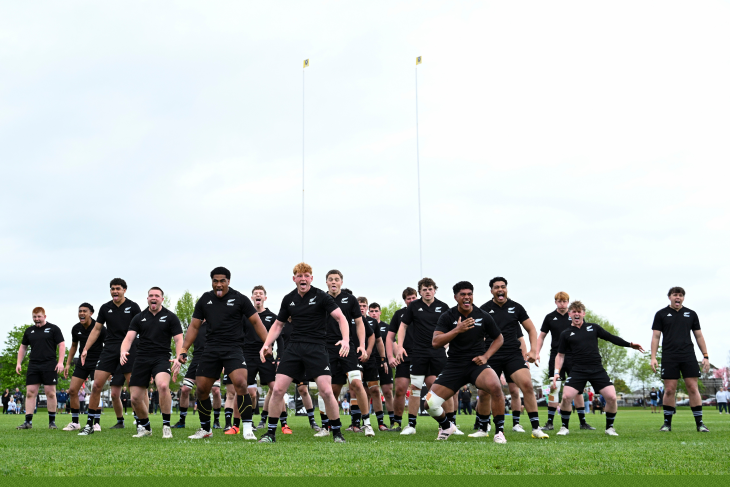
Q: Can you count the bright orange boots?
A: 2